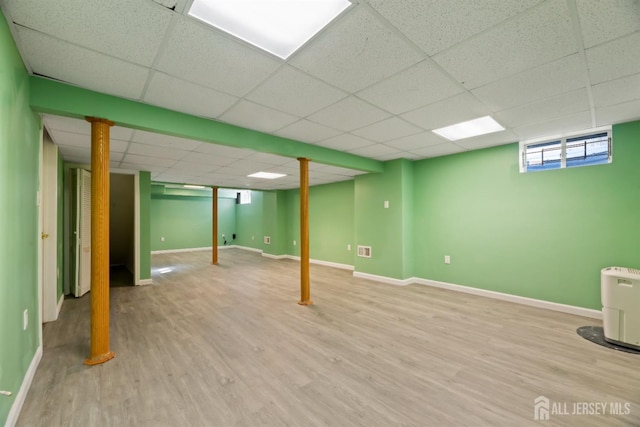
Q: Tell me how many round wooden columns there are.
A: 3